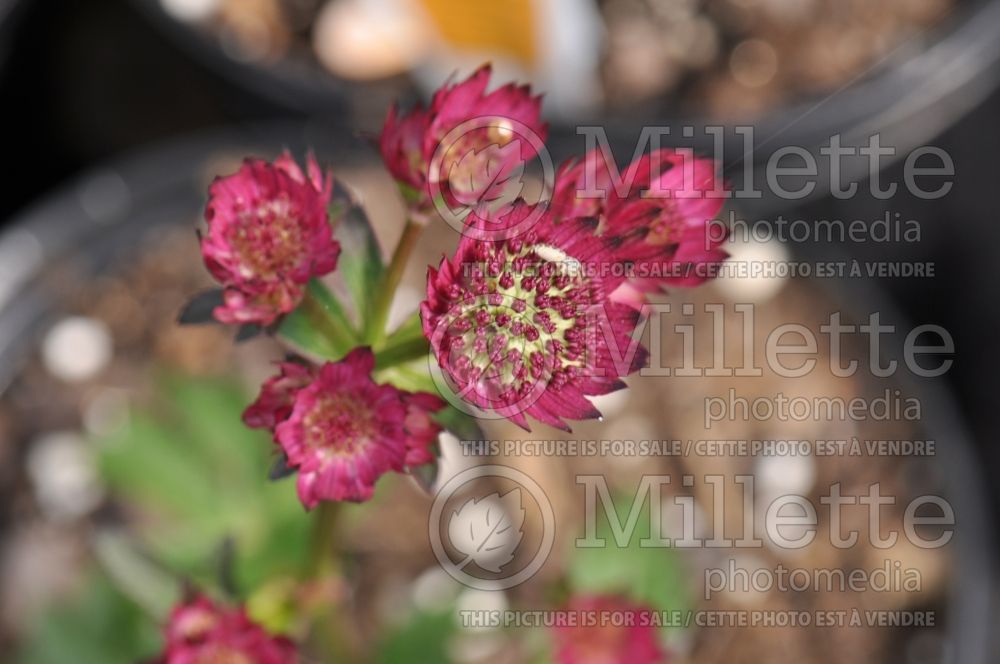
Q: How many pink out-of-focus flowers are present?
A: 2